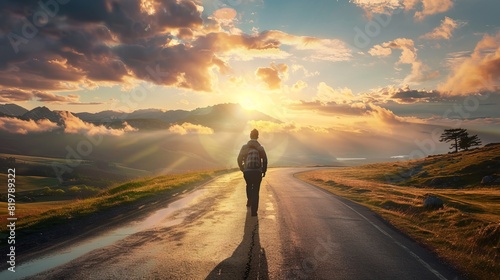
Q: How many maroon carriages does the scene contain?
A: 0